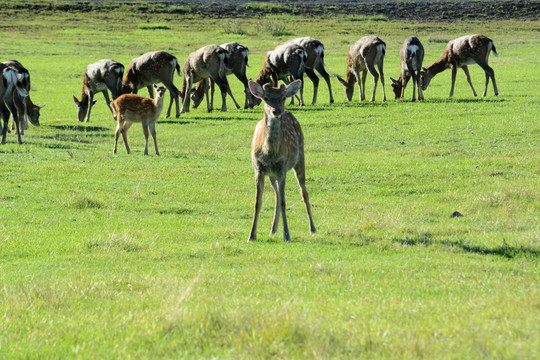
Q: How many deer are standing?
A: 13